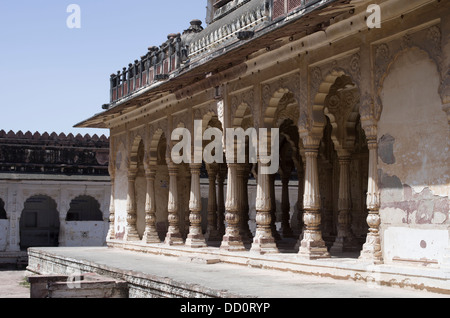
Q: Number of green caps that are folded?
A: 0